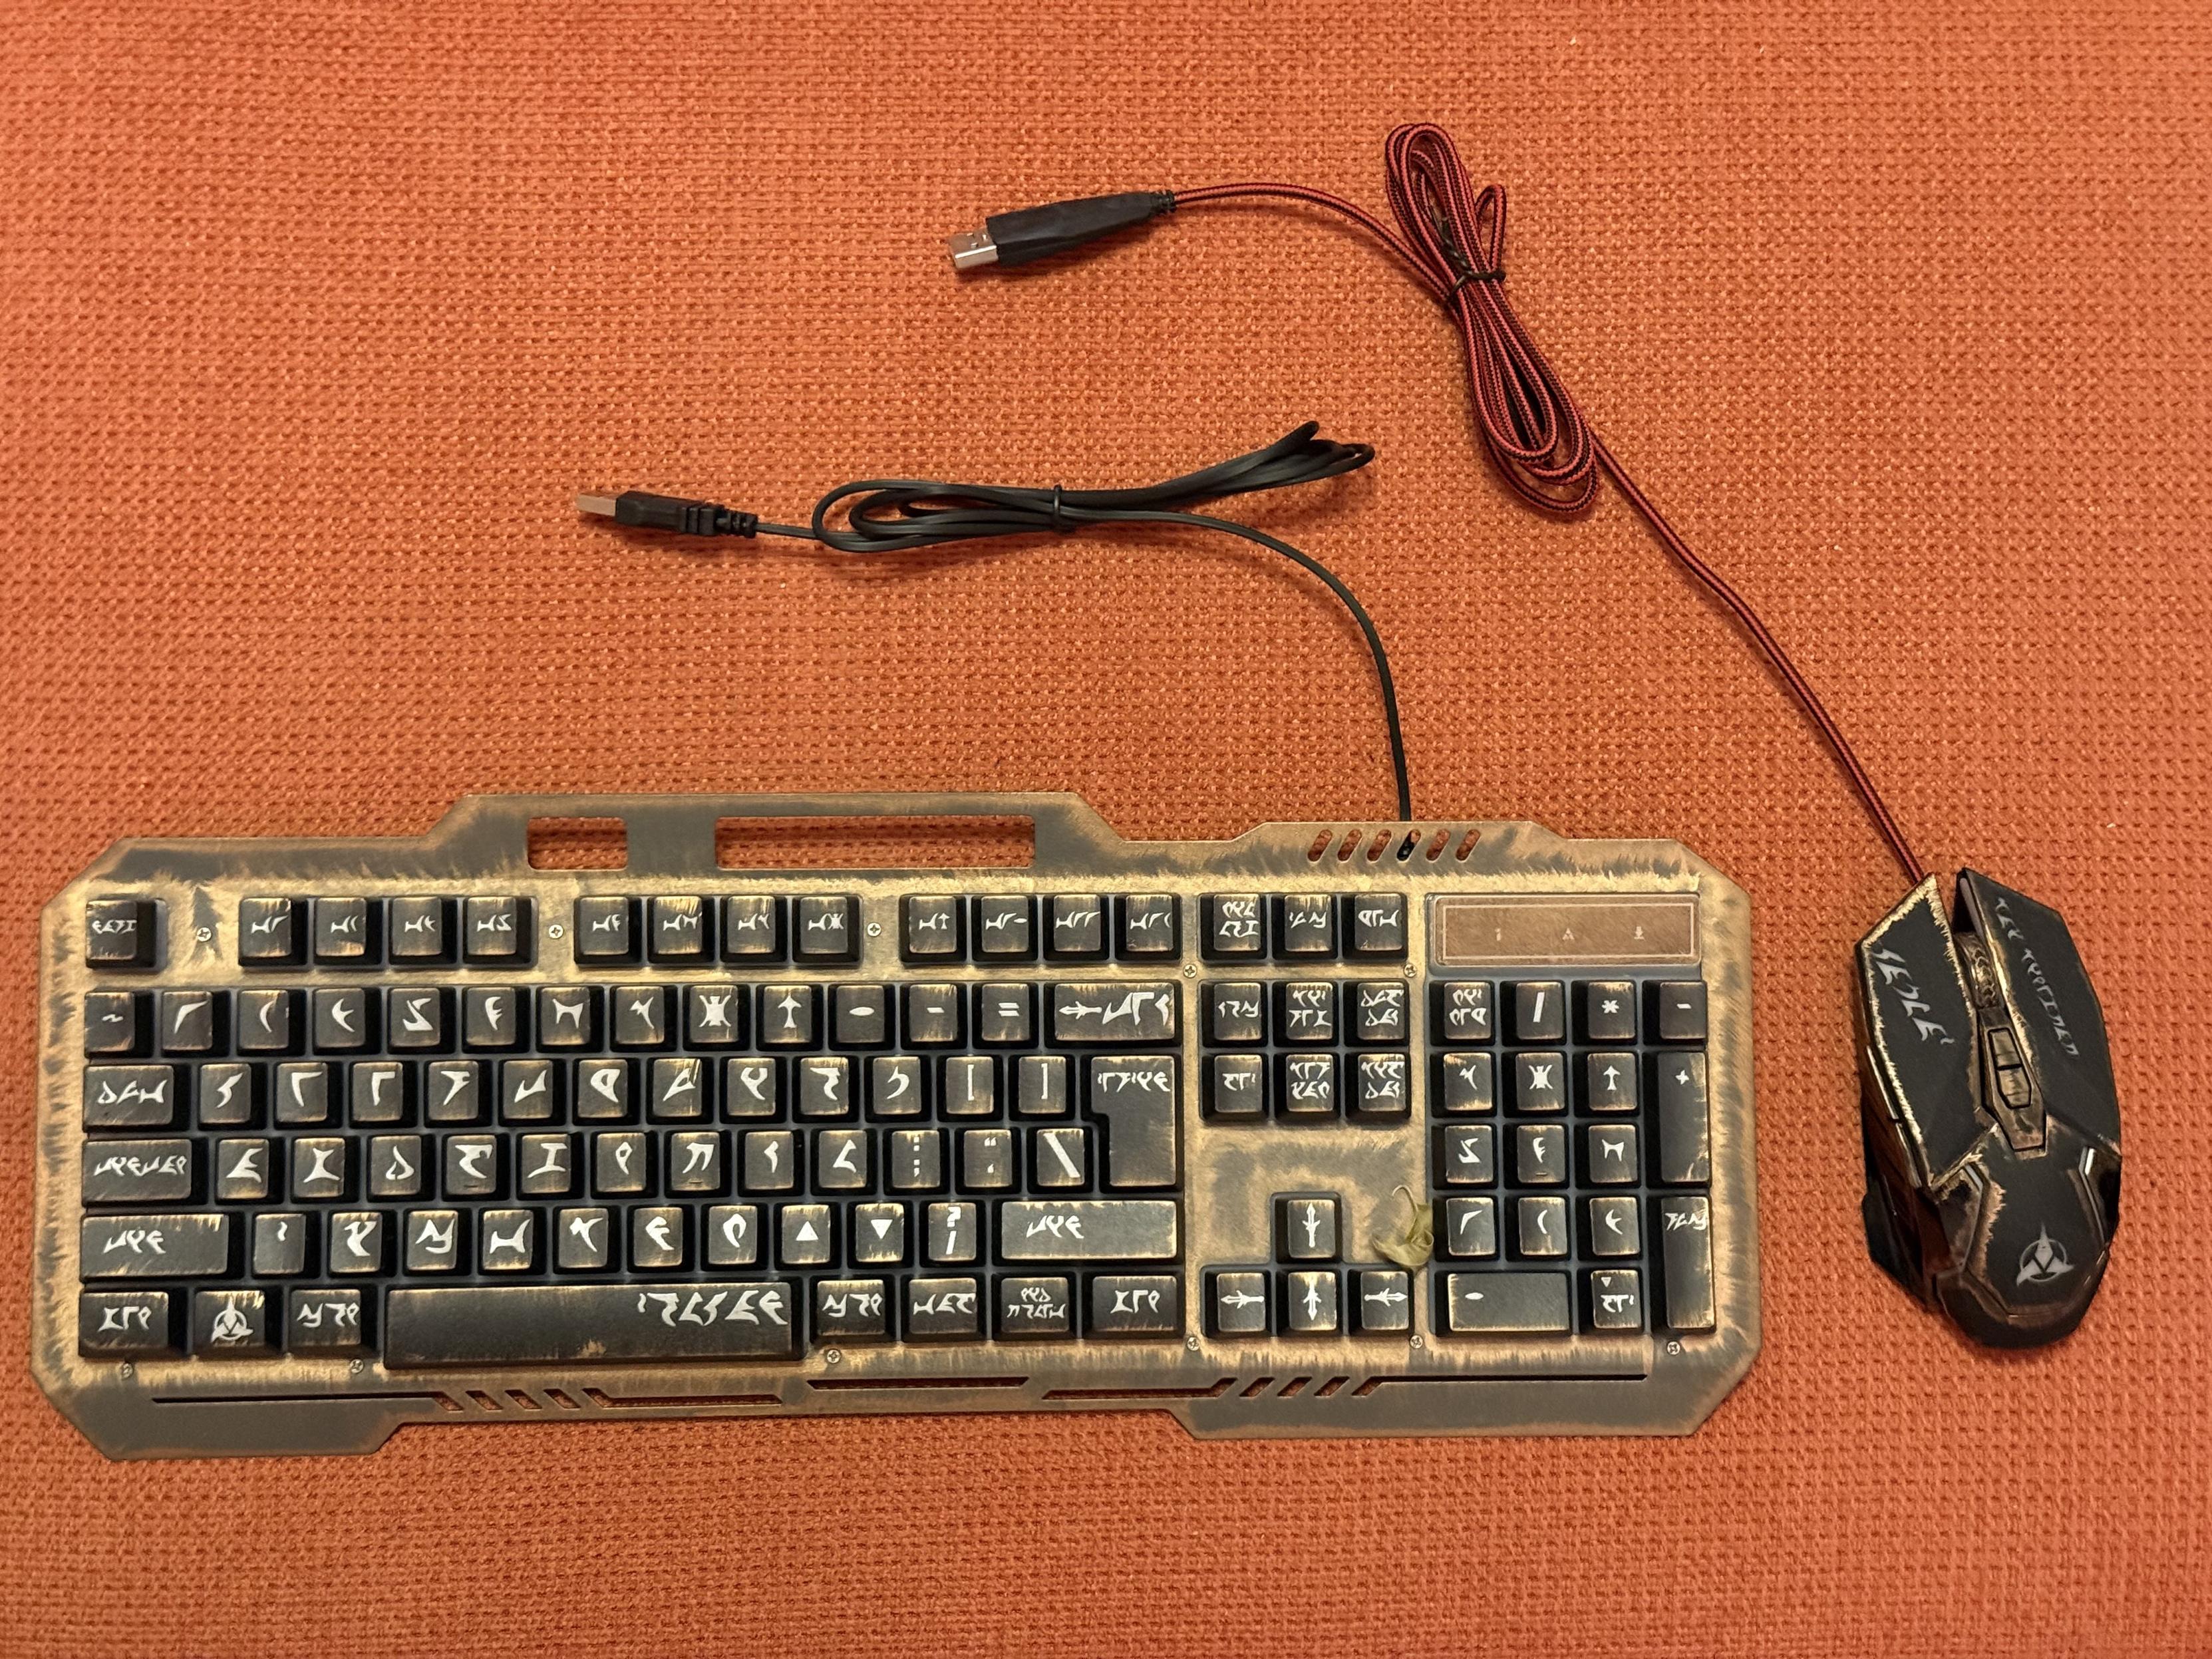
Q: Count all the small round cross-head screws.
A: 11